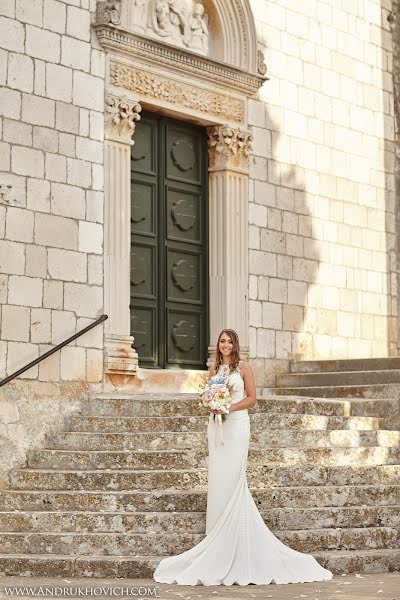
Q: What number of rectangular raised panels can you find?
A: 8